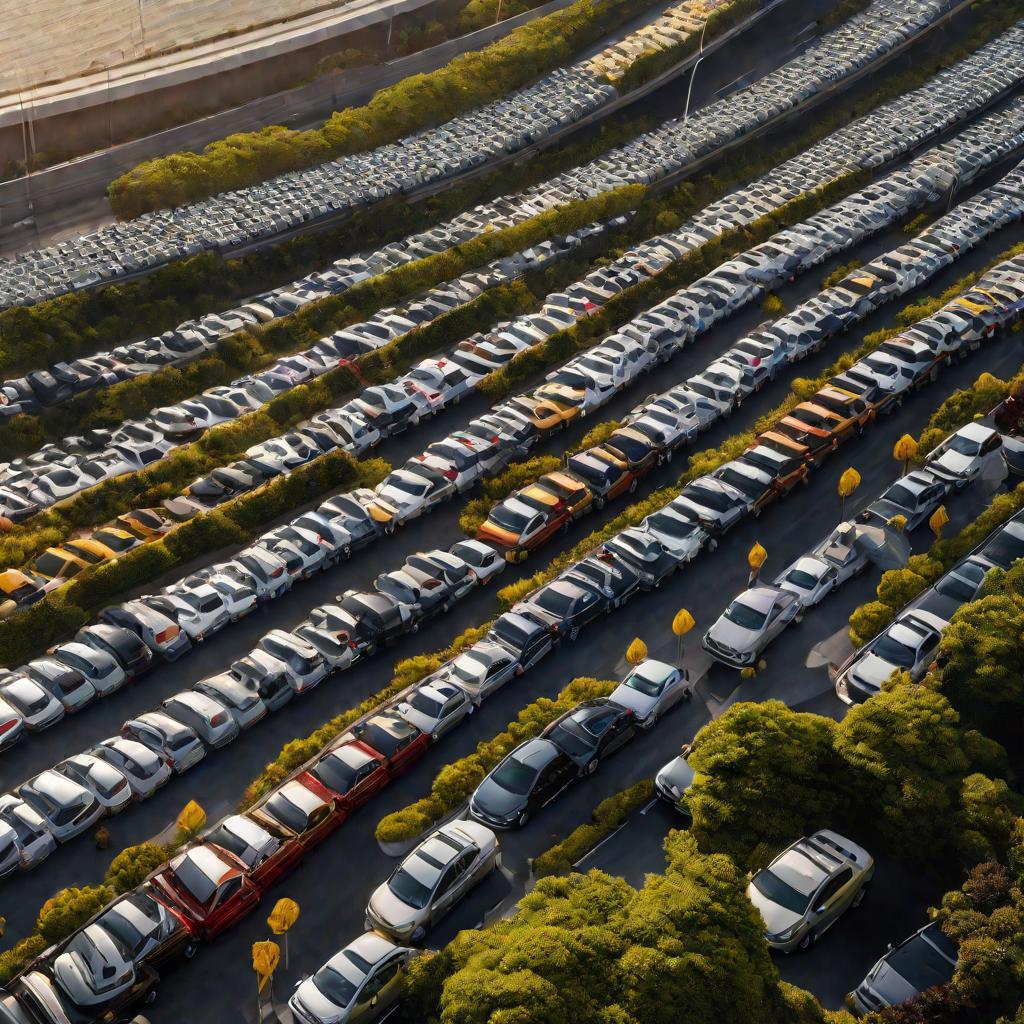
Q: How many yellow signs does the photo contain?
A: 9